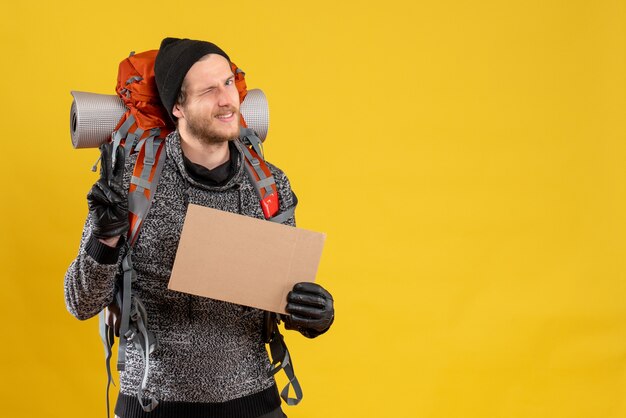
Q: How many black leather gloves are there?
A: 2